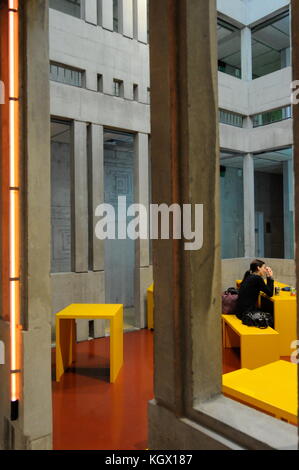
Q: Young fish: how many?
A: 0